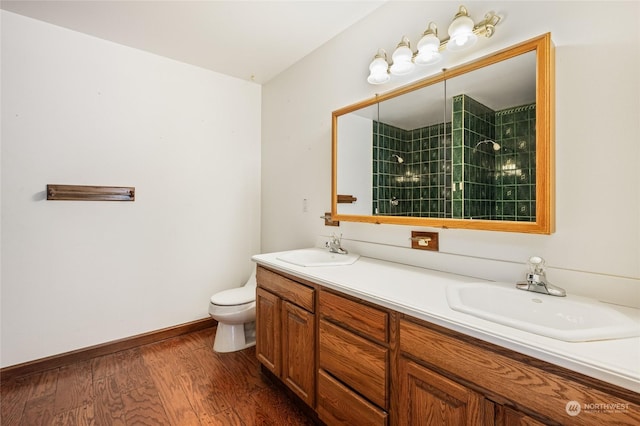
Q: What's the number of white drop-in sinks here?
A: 2